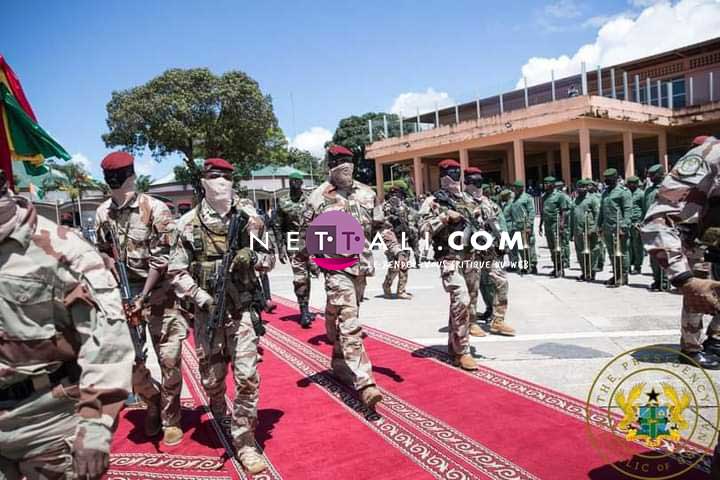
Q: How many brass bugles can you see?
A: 4